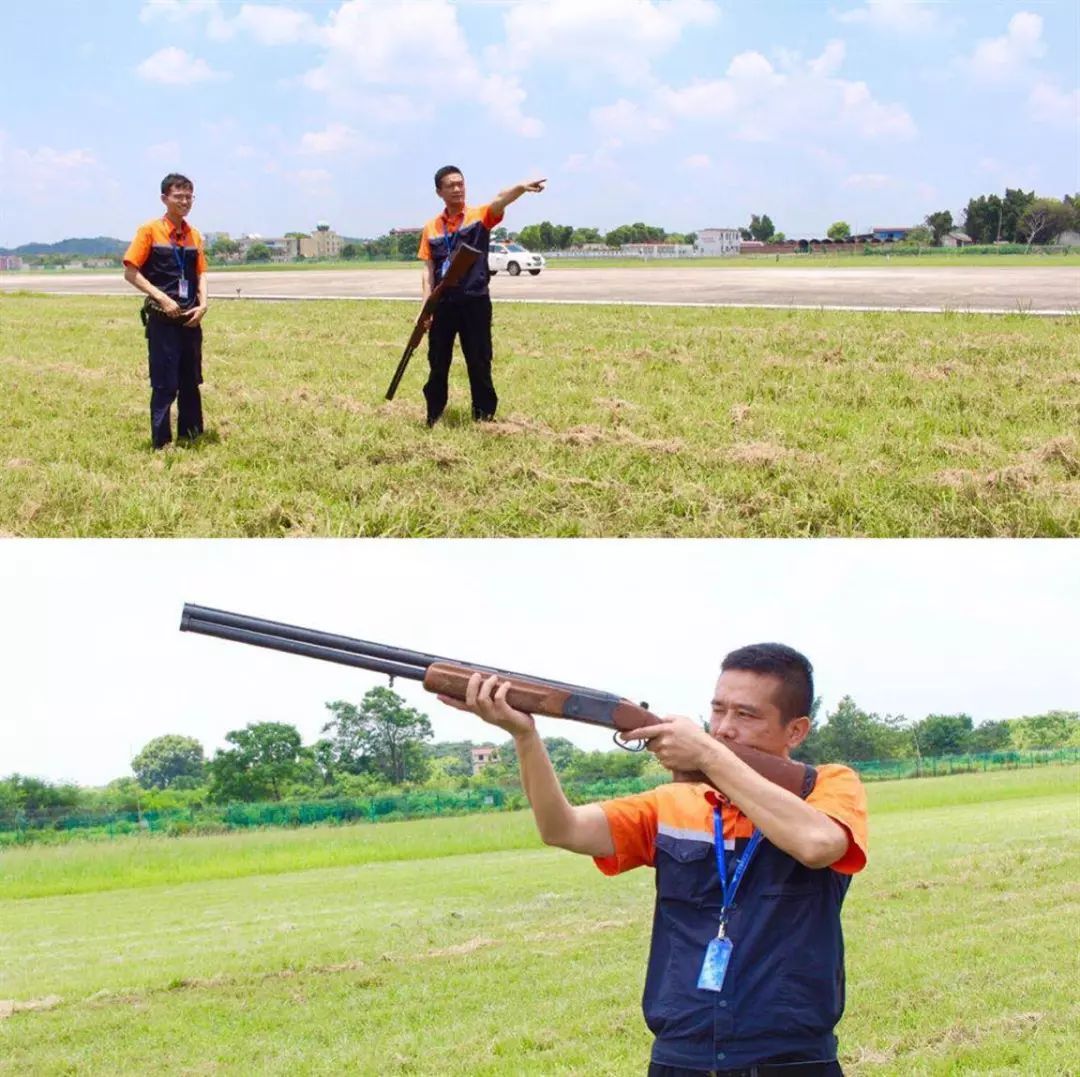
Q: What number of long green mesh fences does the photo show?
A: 1